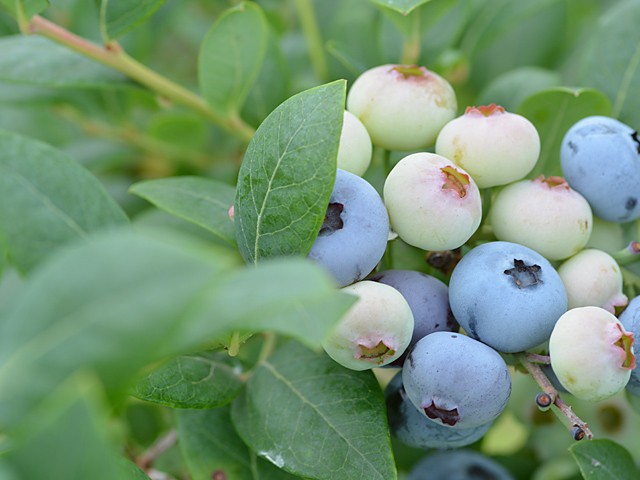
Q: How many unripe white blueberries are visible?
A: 8